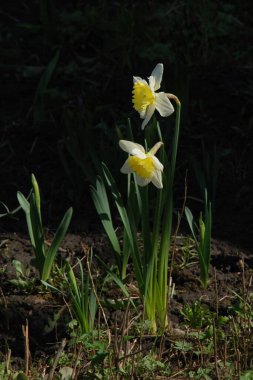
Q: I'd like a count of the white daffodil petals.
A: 12